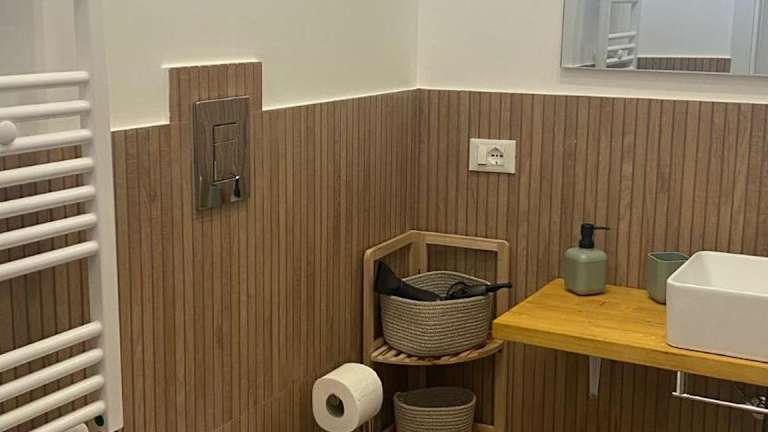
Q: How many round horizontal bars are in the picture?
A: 11